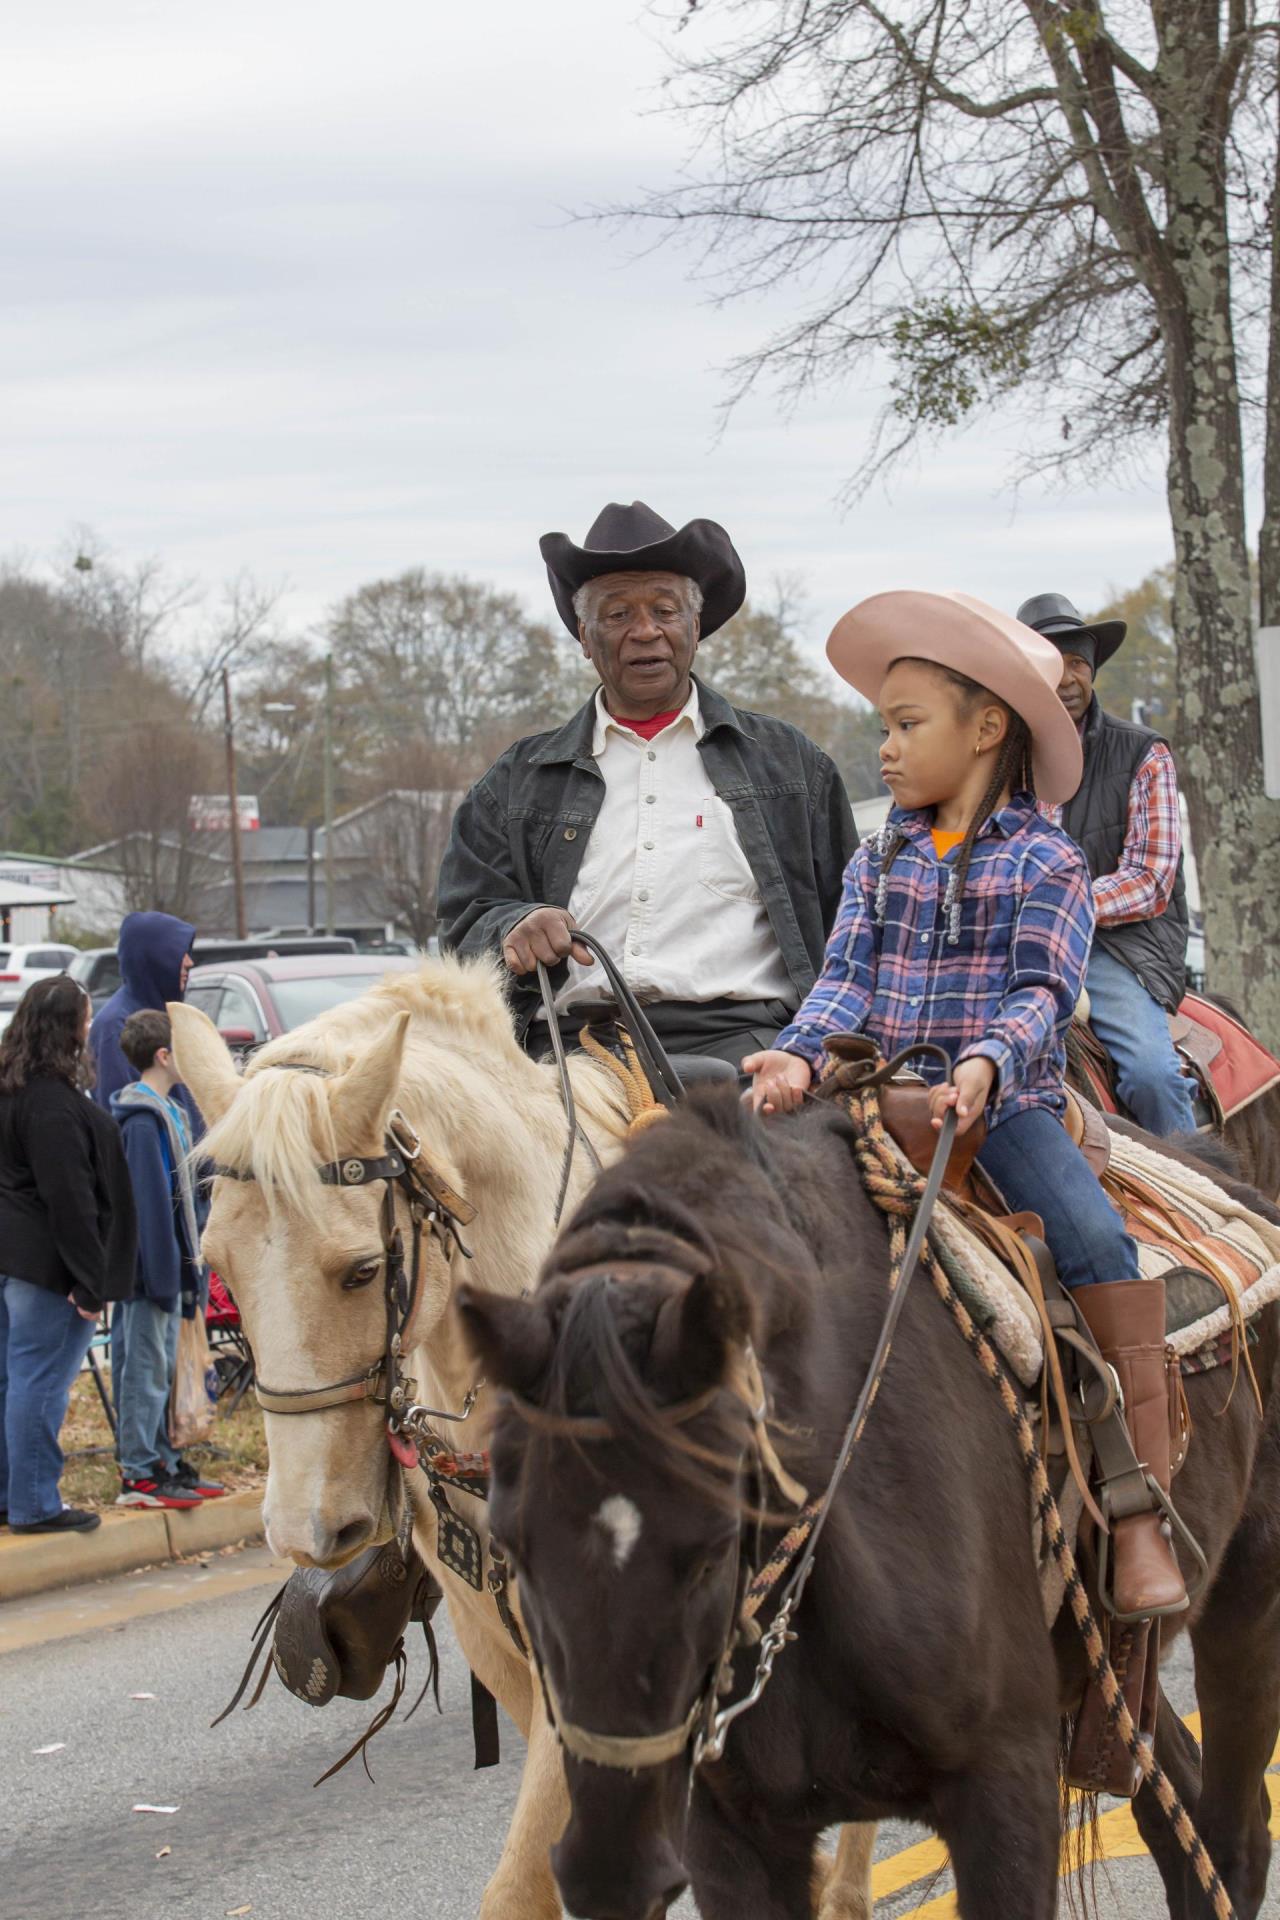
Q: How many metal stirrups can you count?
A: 1